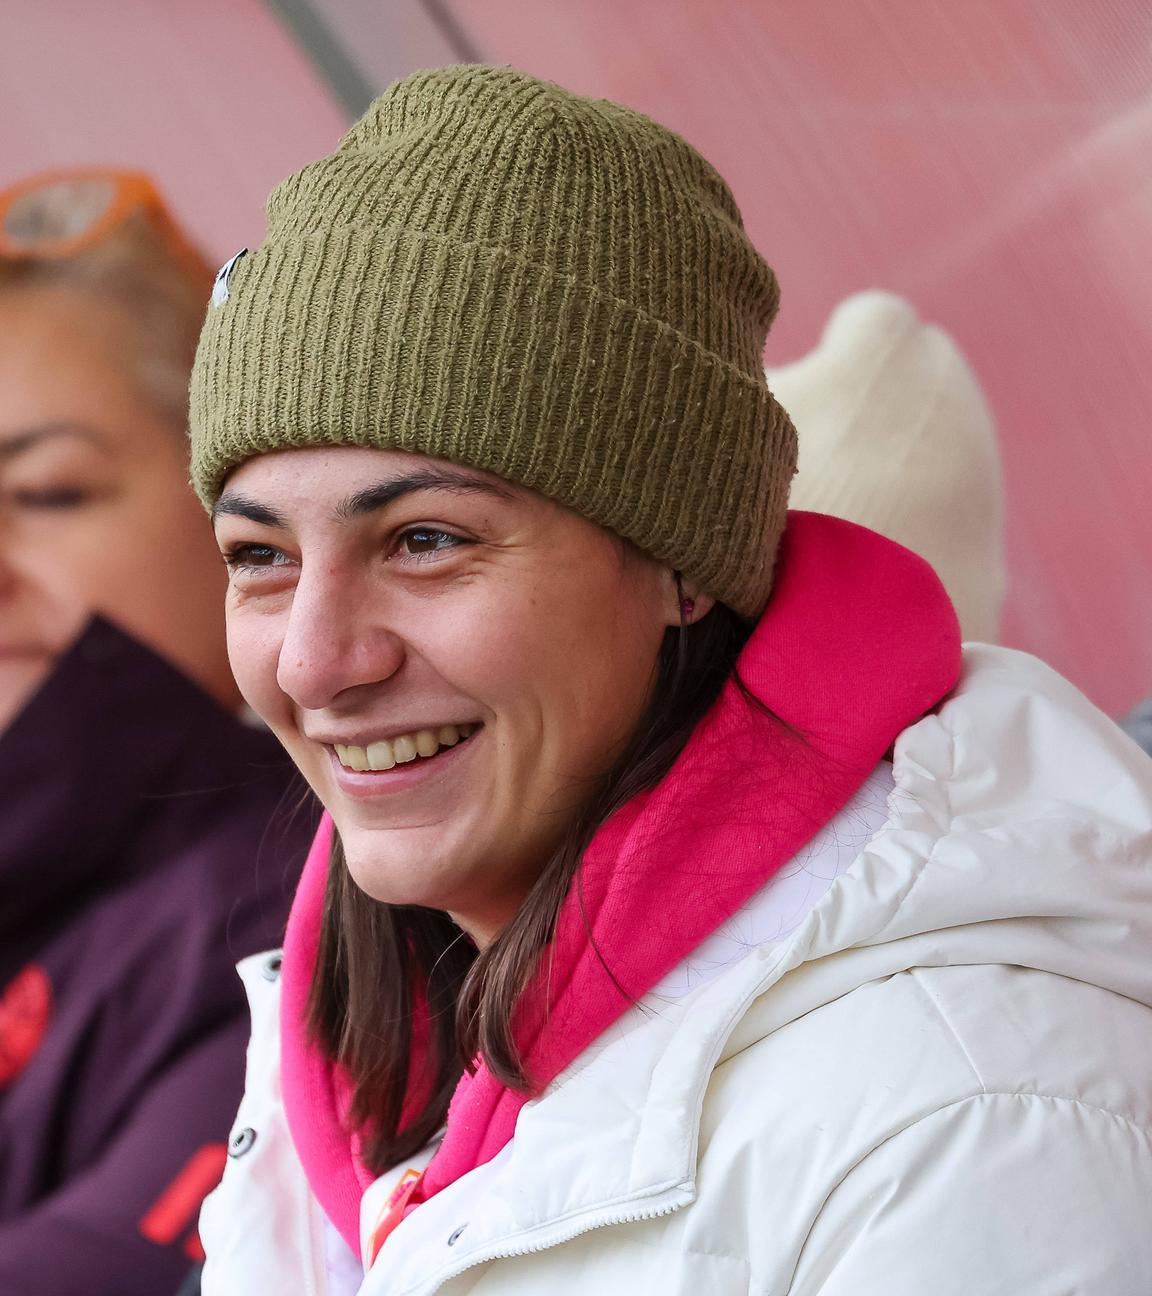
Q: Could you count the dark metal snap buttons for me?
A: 3